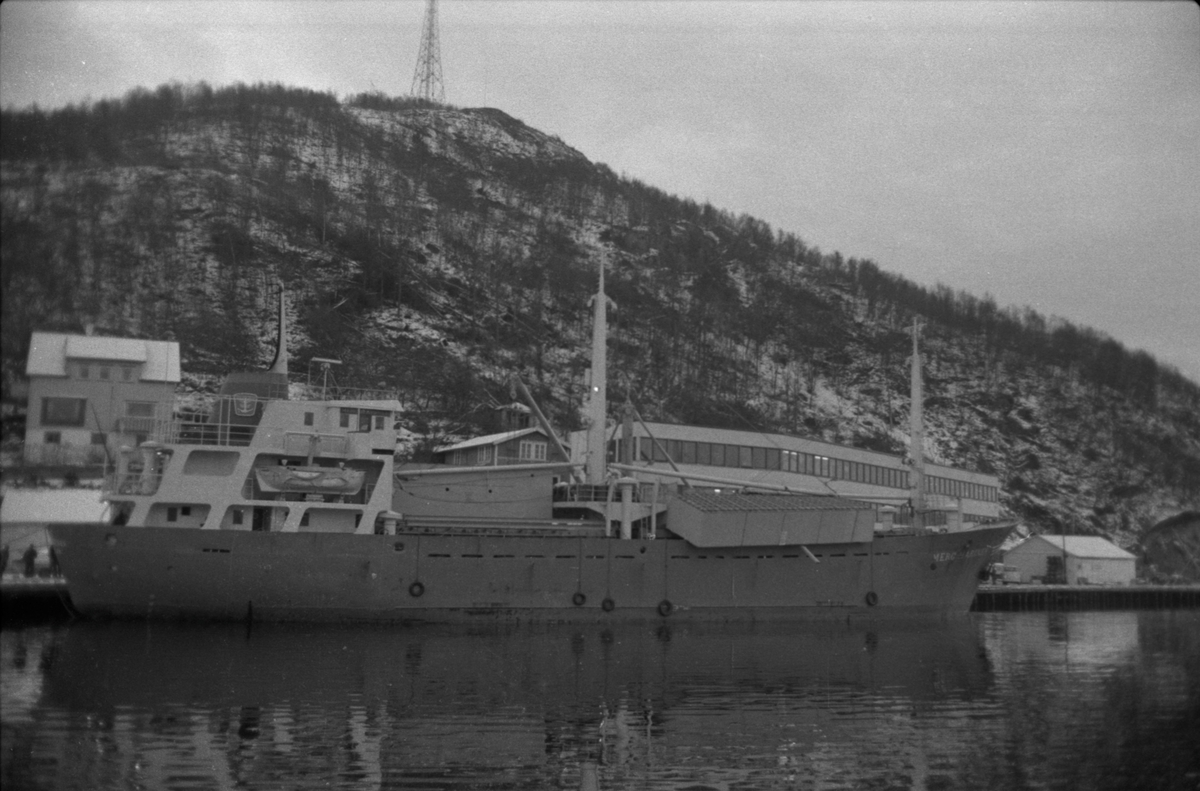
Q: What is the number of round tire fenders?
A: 5